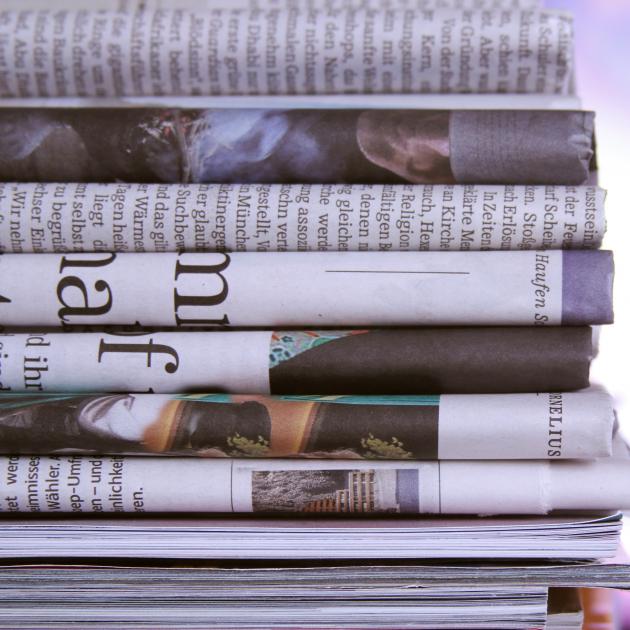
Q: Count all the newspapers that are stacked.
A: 7